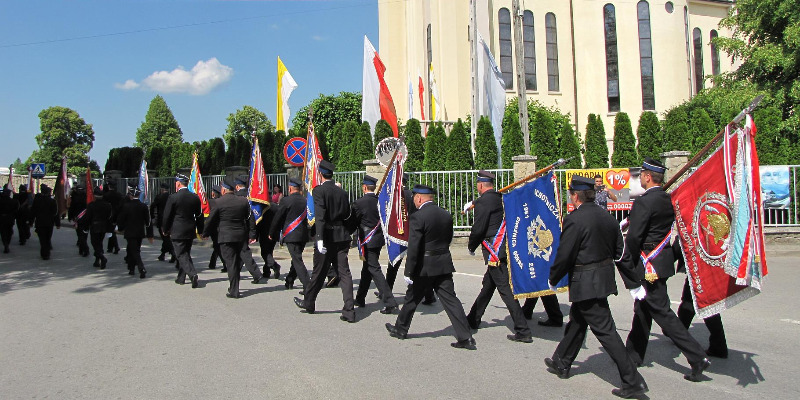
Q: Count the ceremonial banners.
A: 11